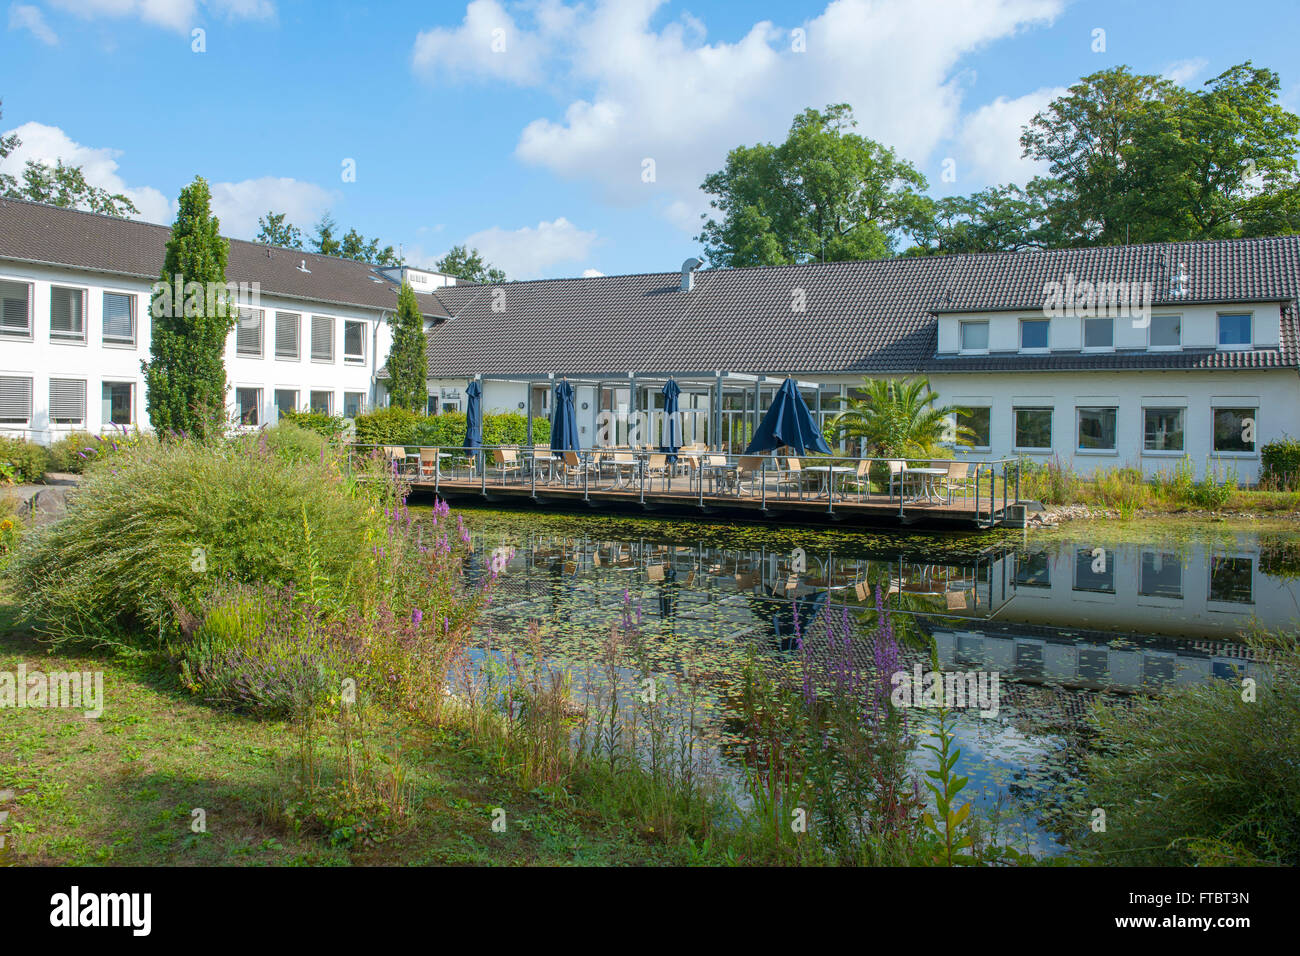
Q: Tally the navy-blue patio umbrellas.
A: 4